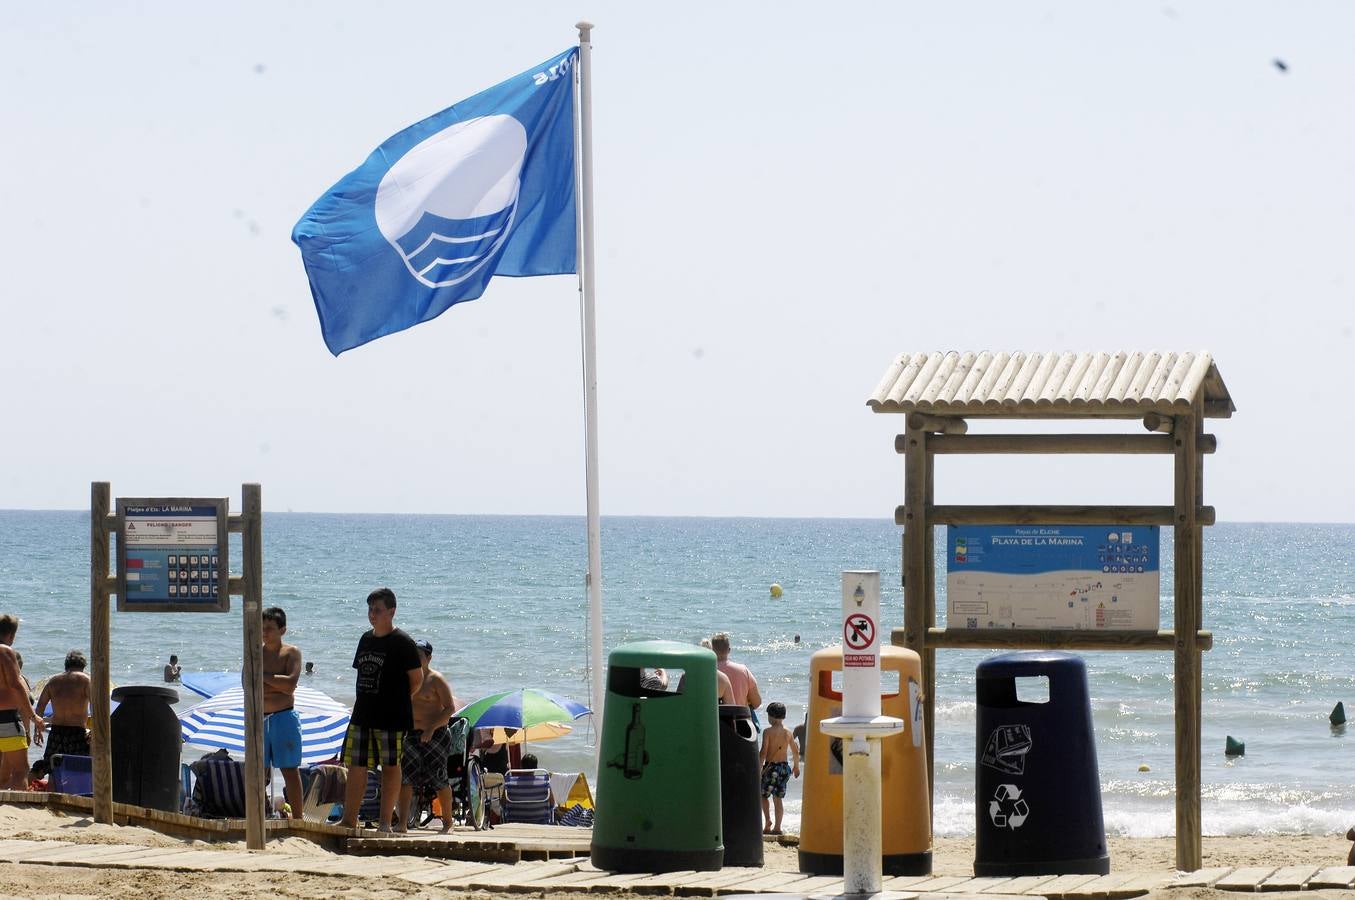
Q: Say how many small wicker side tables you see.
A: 0